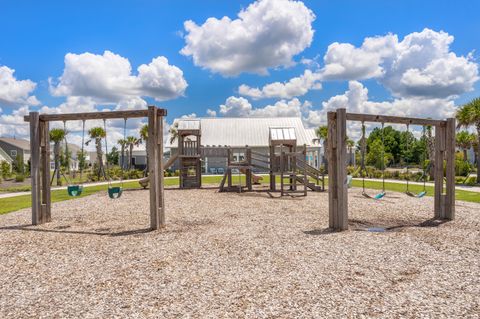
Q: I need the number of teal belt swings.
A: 2